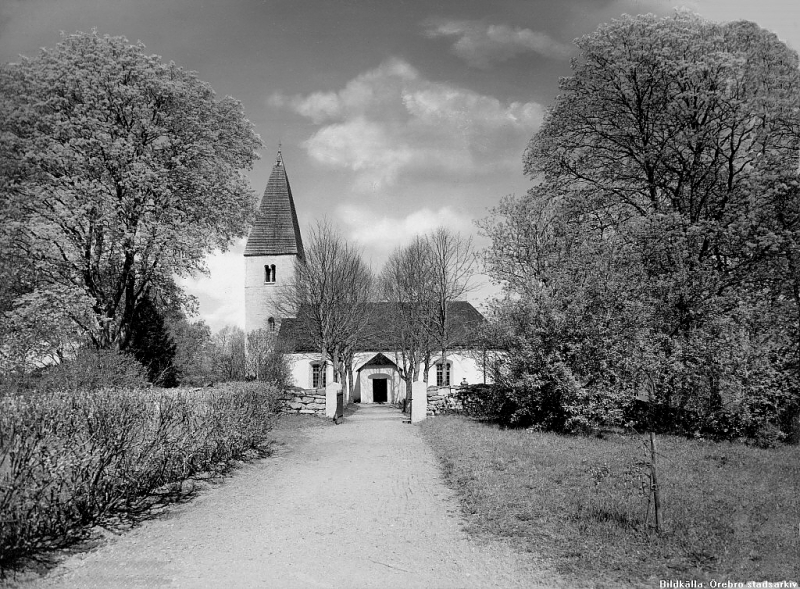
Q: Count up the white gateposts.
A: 2